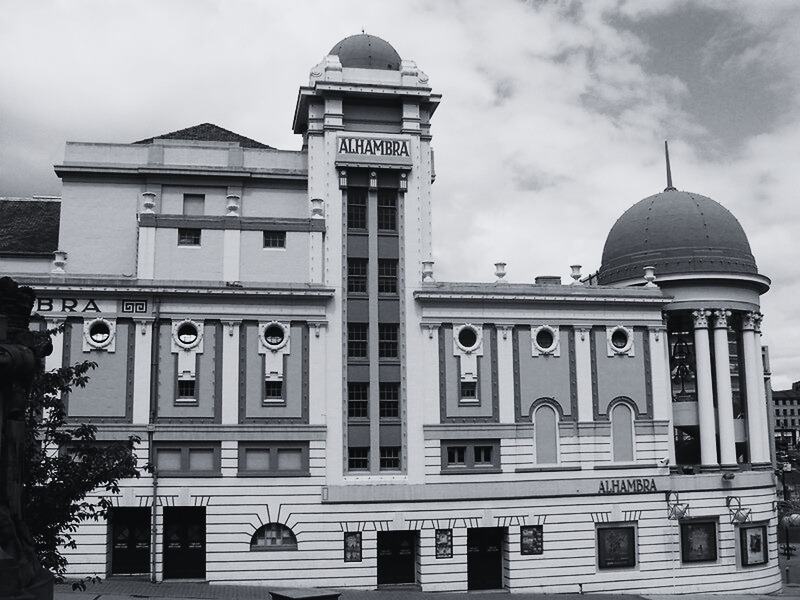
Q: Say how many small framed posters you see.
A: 3